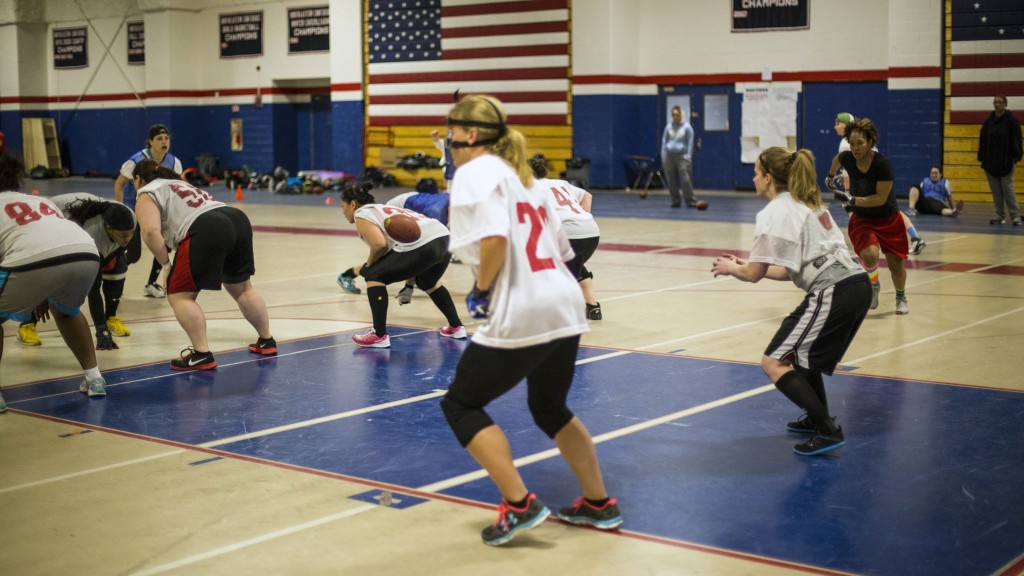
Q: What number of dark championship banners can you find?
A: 5